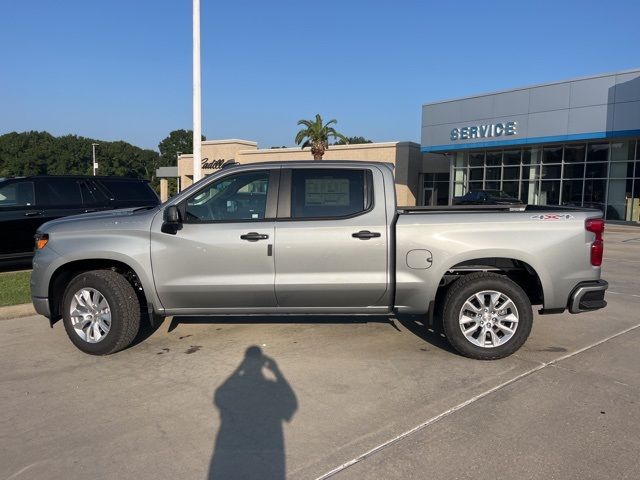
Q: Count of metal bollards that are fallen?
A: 0